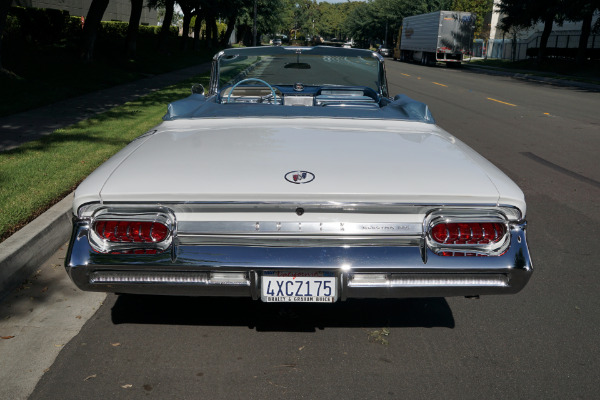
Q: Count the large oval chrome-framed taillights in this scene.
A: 2